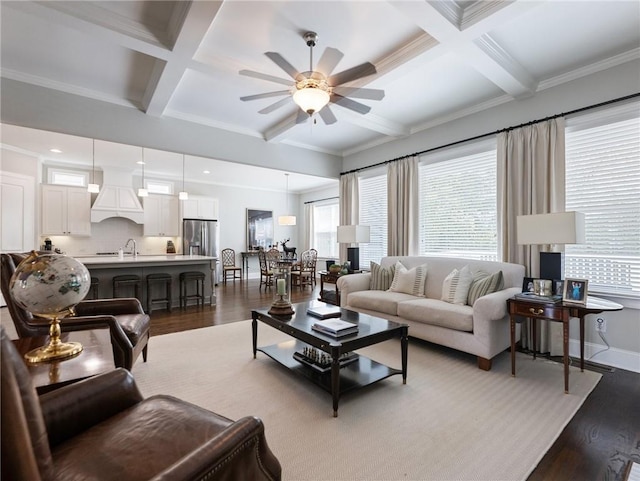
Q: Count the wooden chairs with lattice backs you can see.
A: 5